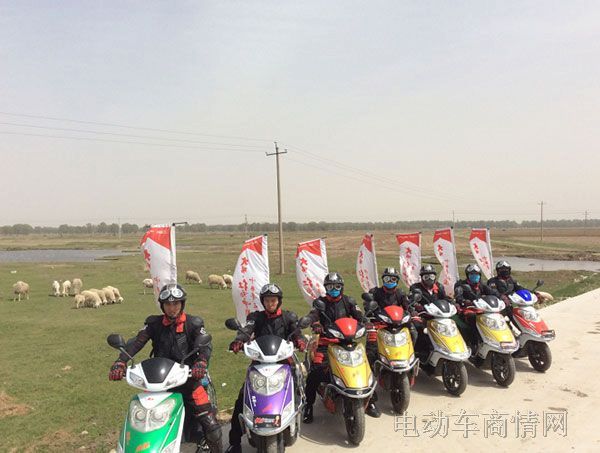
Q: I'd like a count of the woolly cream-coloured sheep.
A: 13